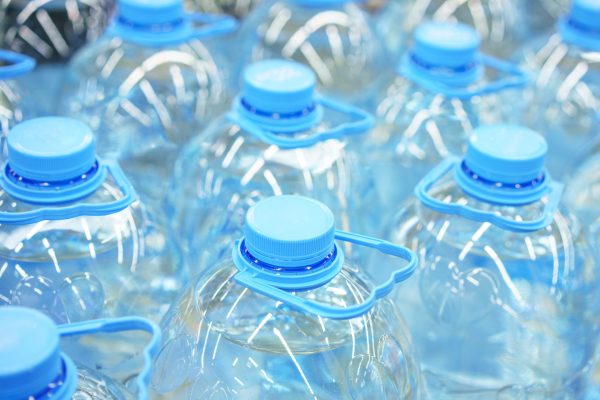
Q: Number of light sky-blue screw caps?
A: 8